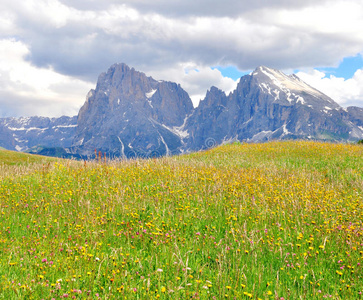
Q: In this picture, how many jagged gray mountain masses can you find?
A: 2